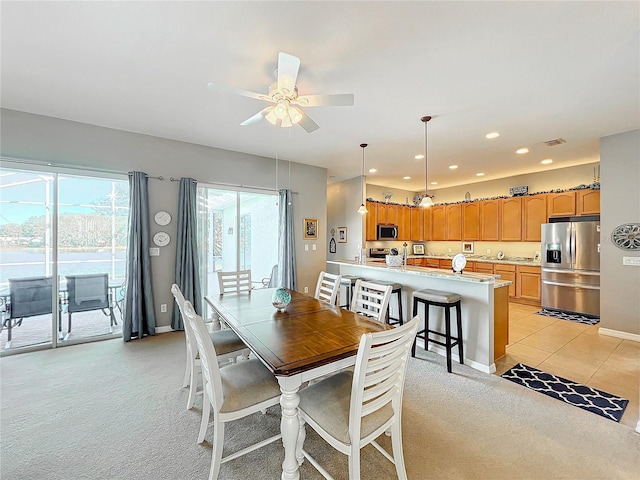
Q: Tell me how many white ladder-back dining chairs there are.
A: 6